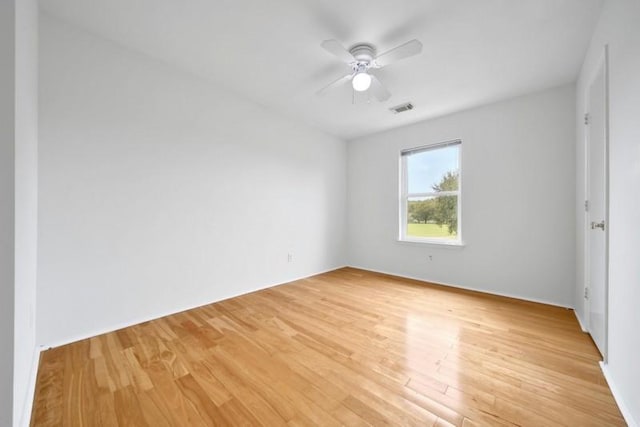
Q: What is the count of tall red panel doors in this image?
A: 0